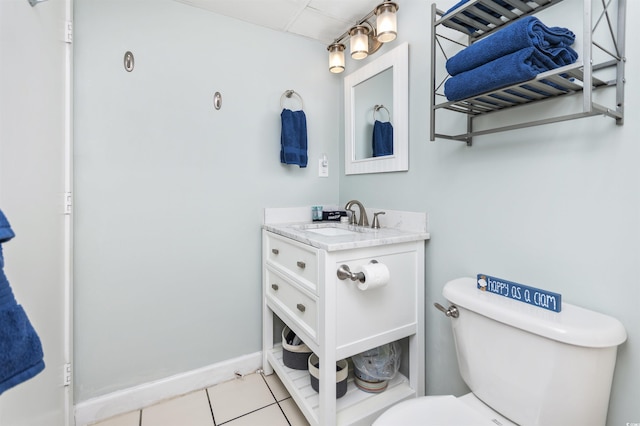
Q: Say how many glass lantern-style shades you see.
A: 3